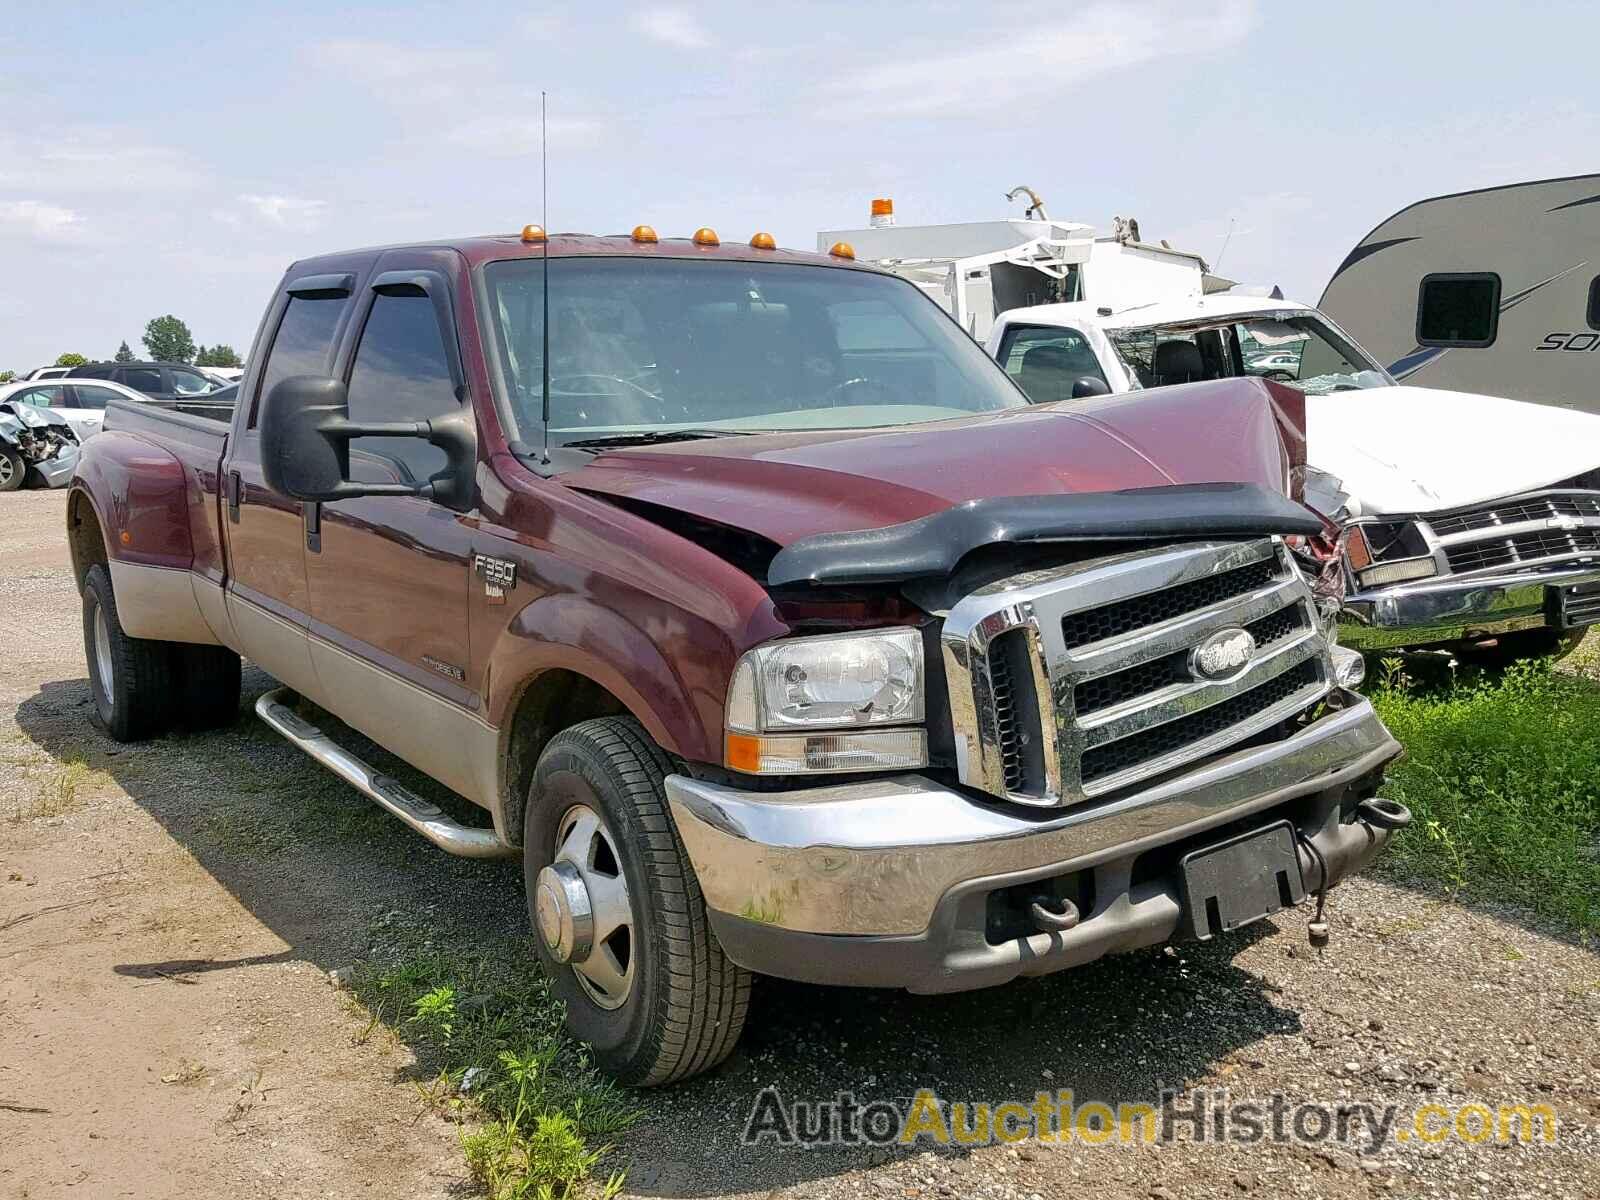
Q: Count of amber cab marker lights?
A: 5